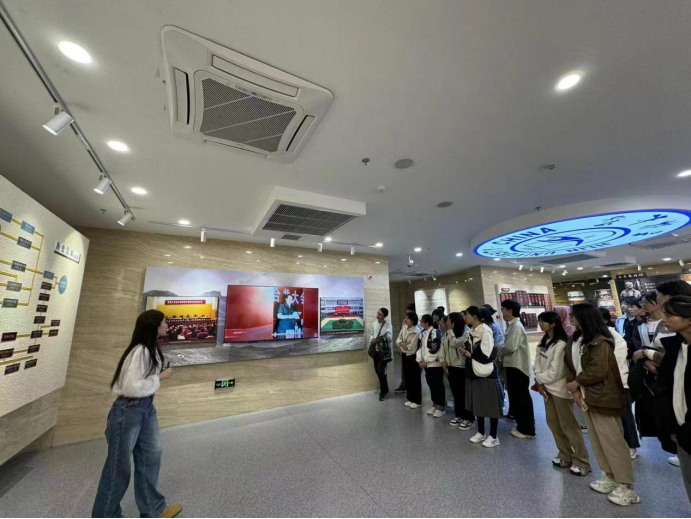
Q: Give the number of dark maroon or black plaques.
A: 12